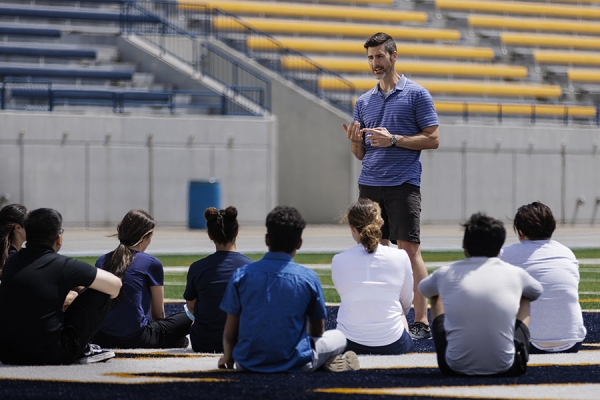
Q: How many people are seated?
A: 8